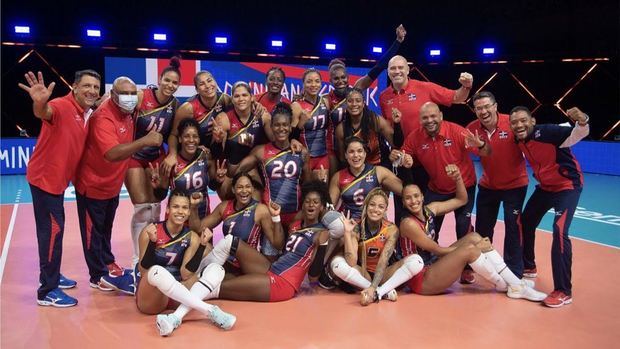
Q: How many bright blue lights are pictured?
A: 9